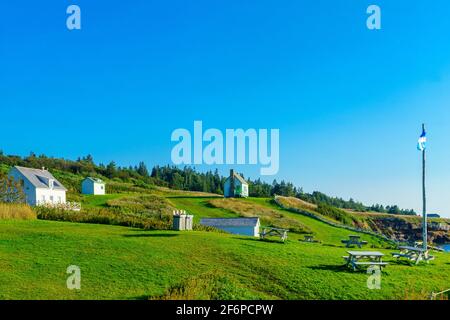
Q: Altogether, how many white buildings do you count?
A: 4